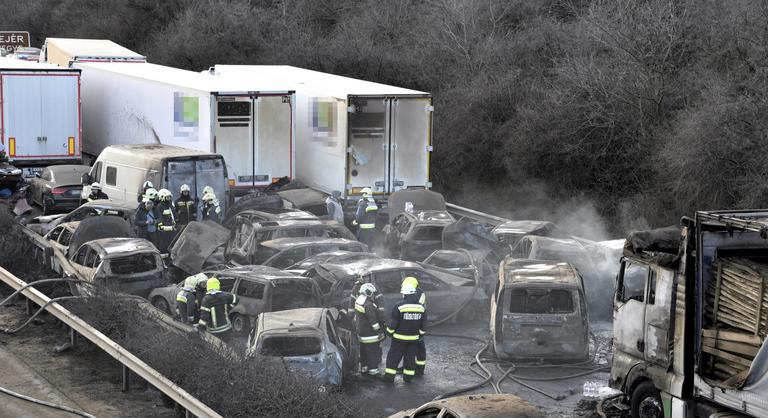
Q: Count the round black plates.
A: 1